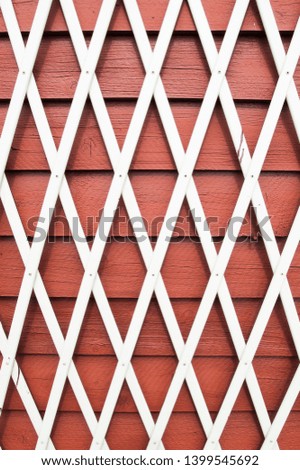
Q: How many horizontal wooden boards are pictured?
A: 8